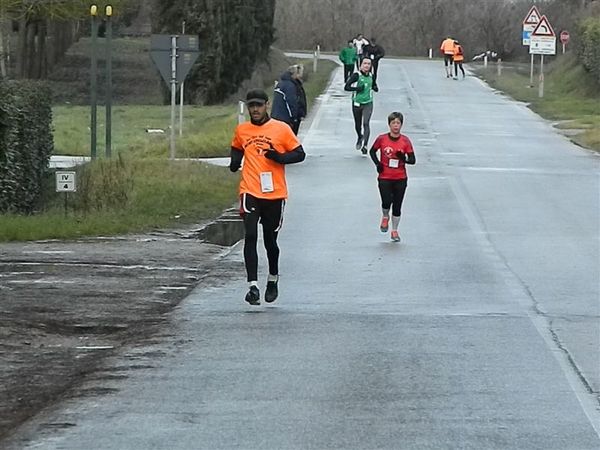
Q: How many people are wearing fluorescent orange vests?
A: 2